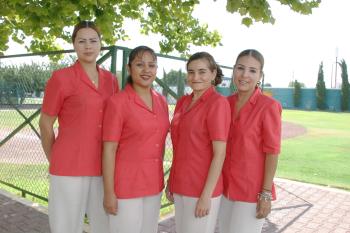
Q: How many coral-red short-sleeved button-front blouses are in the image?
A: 4